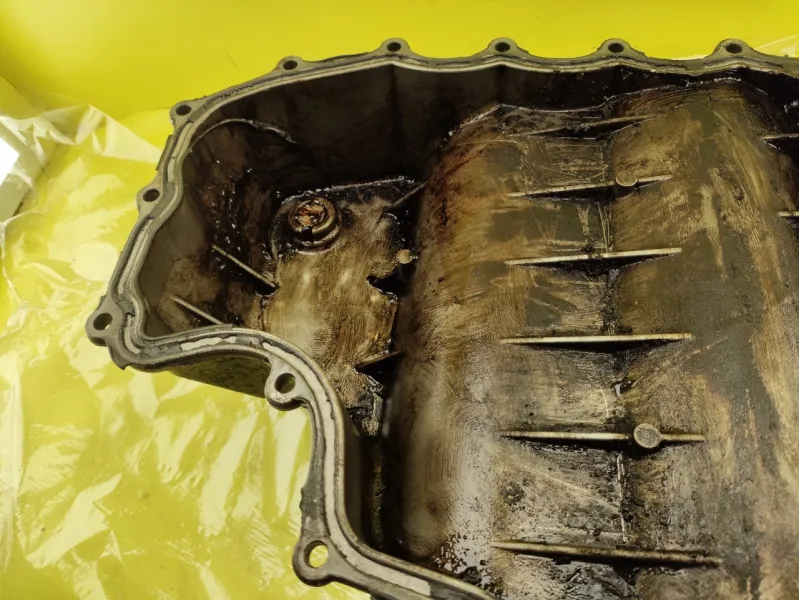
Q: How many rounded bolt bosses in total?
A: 10